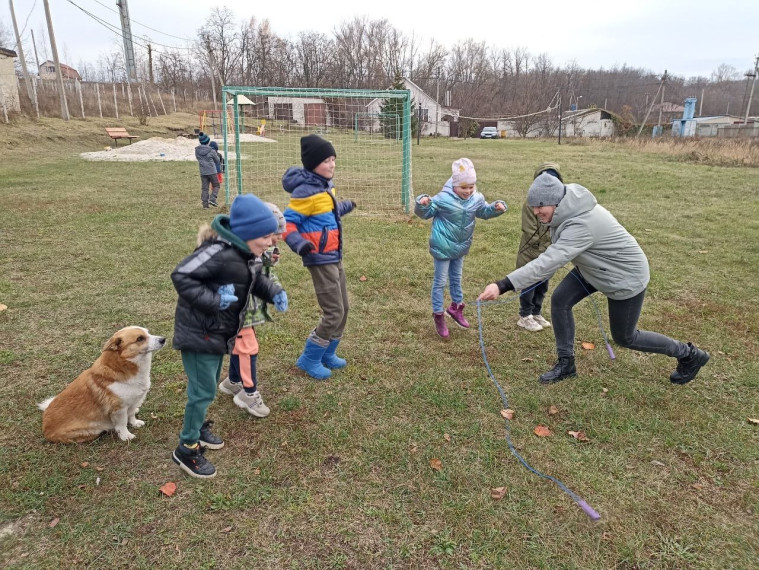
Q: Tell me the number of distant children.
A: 2